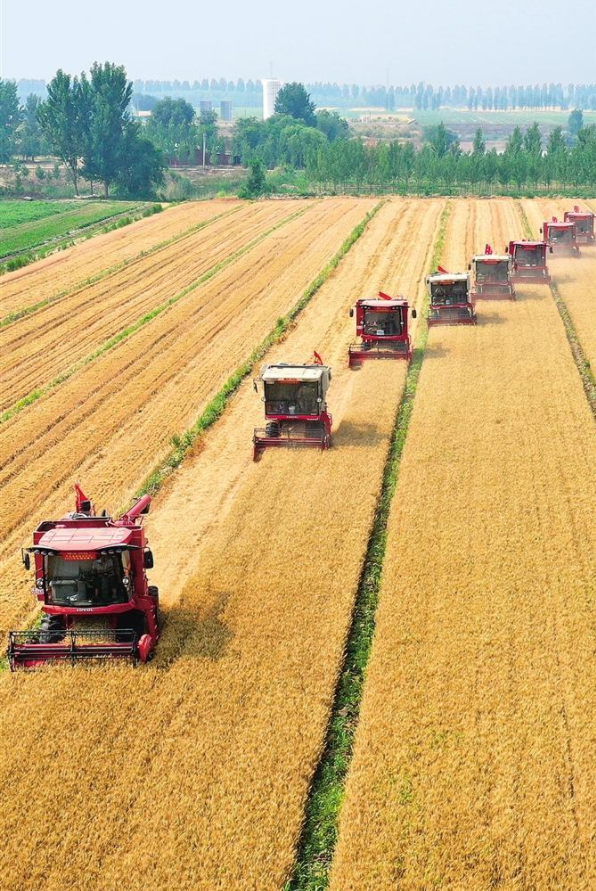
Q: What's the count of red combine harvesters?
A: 8